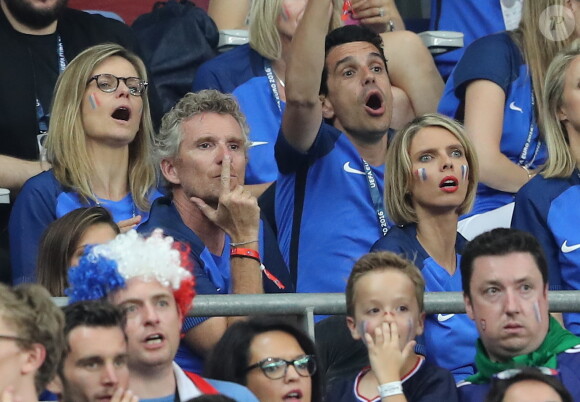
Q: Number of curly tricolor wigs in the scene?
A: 1